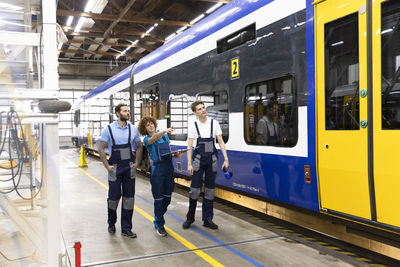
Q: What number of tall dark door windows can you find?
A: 2